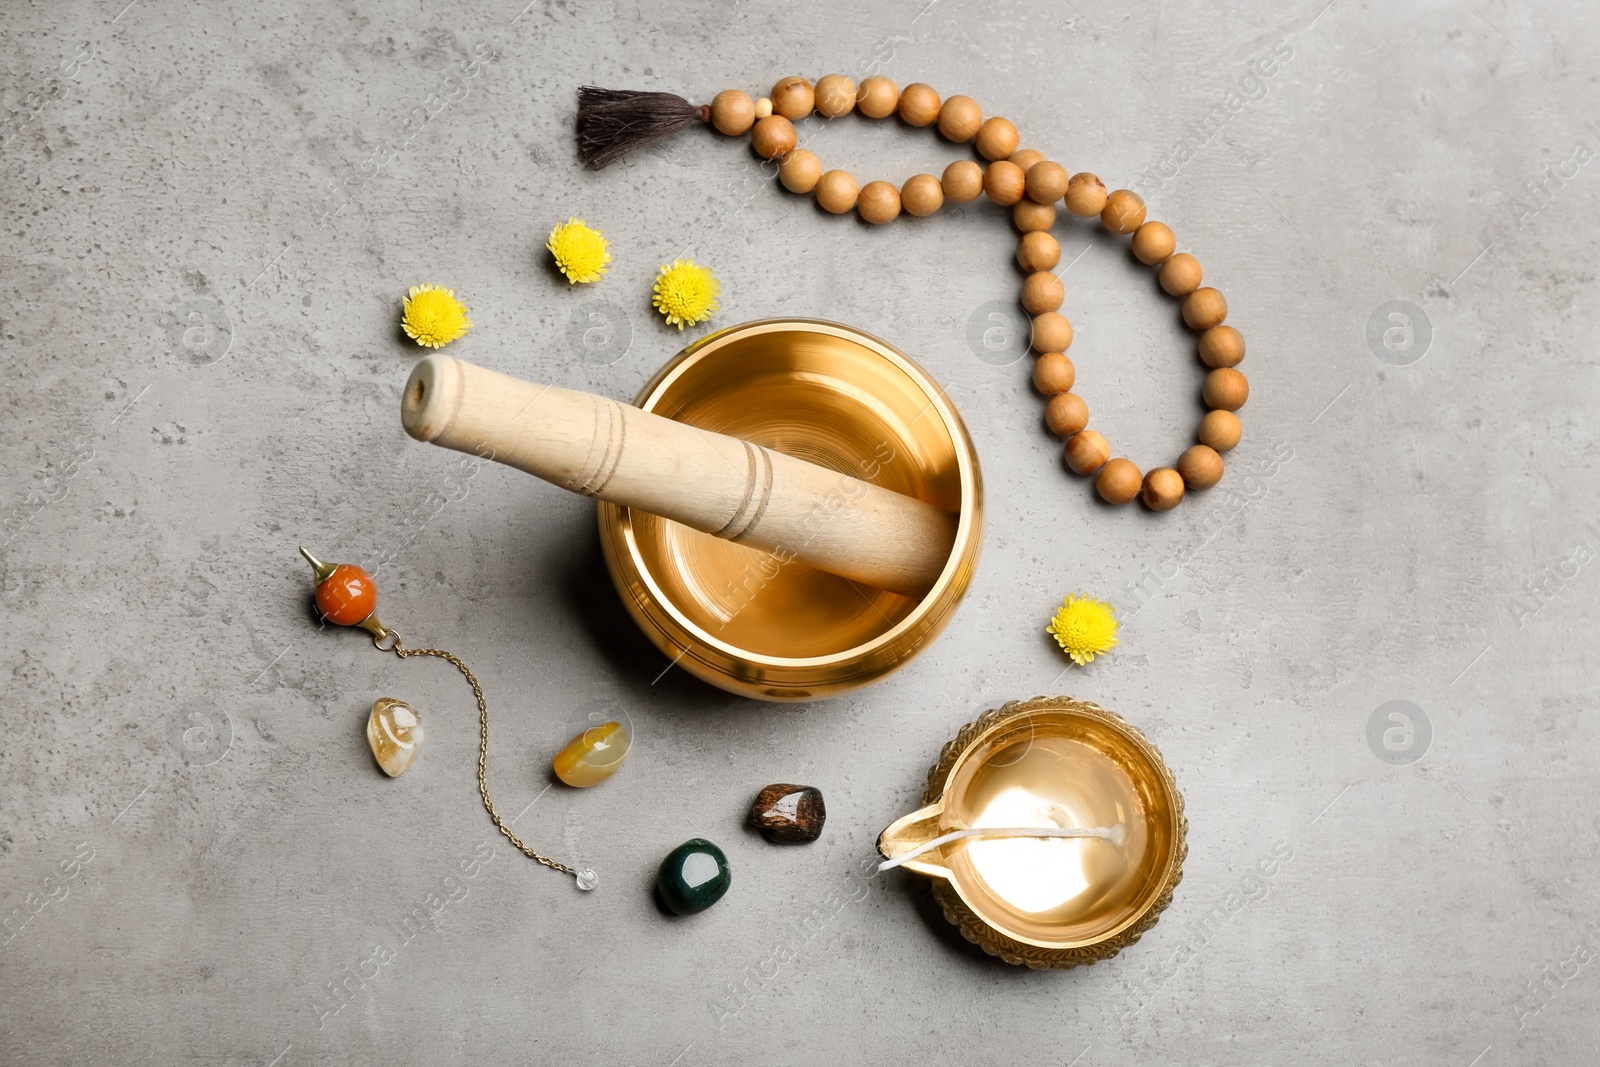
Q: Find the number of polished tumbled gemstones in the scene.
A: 4